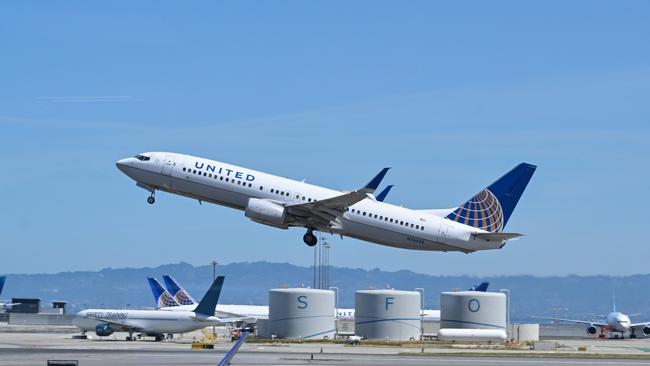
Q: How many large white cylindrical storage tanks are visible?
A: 3